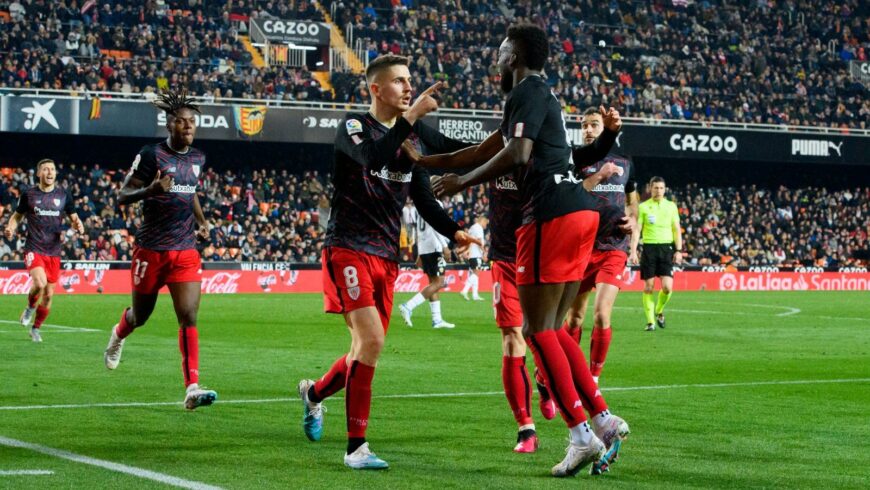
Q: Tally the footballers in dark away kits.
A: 6